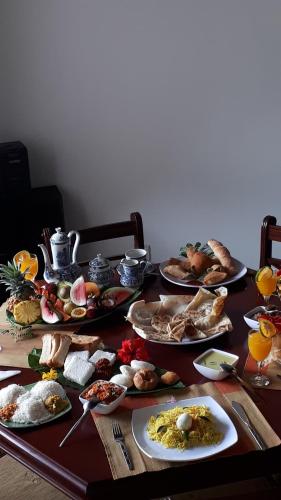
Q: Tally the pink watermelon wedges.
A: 3